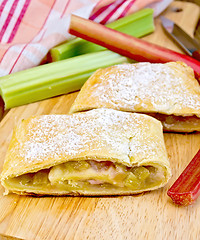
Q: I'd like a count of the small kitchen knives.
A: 1